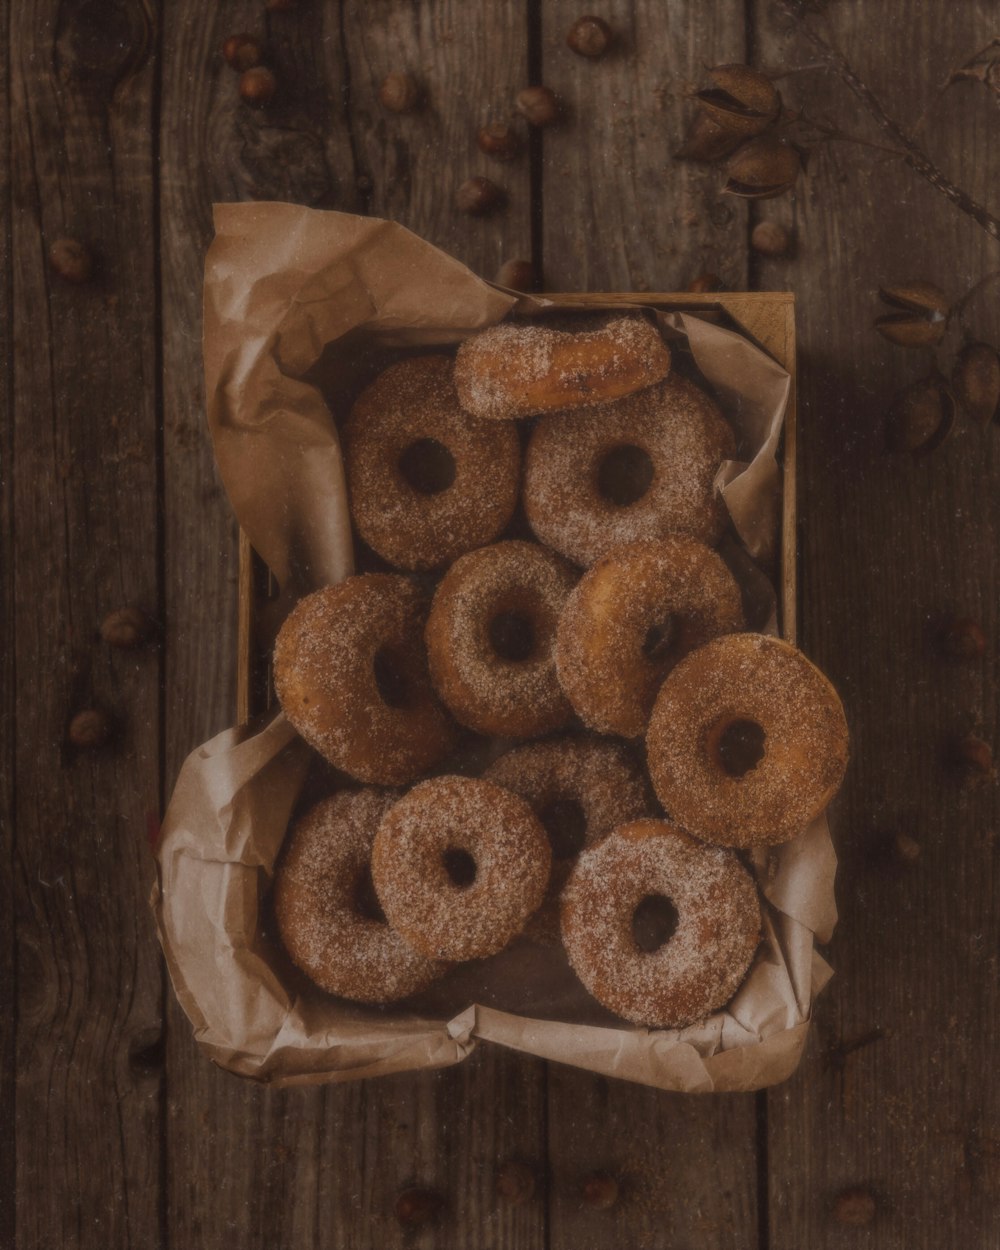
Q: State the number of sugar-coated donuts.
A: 11